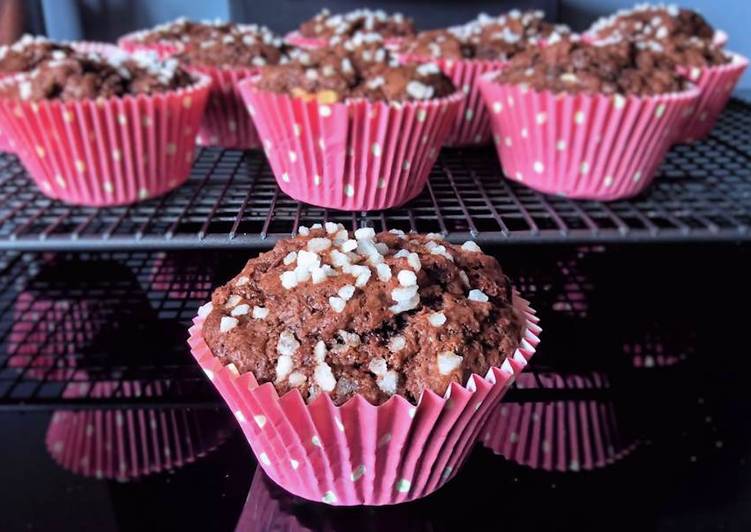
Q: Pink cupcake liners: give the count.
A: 11